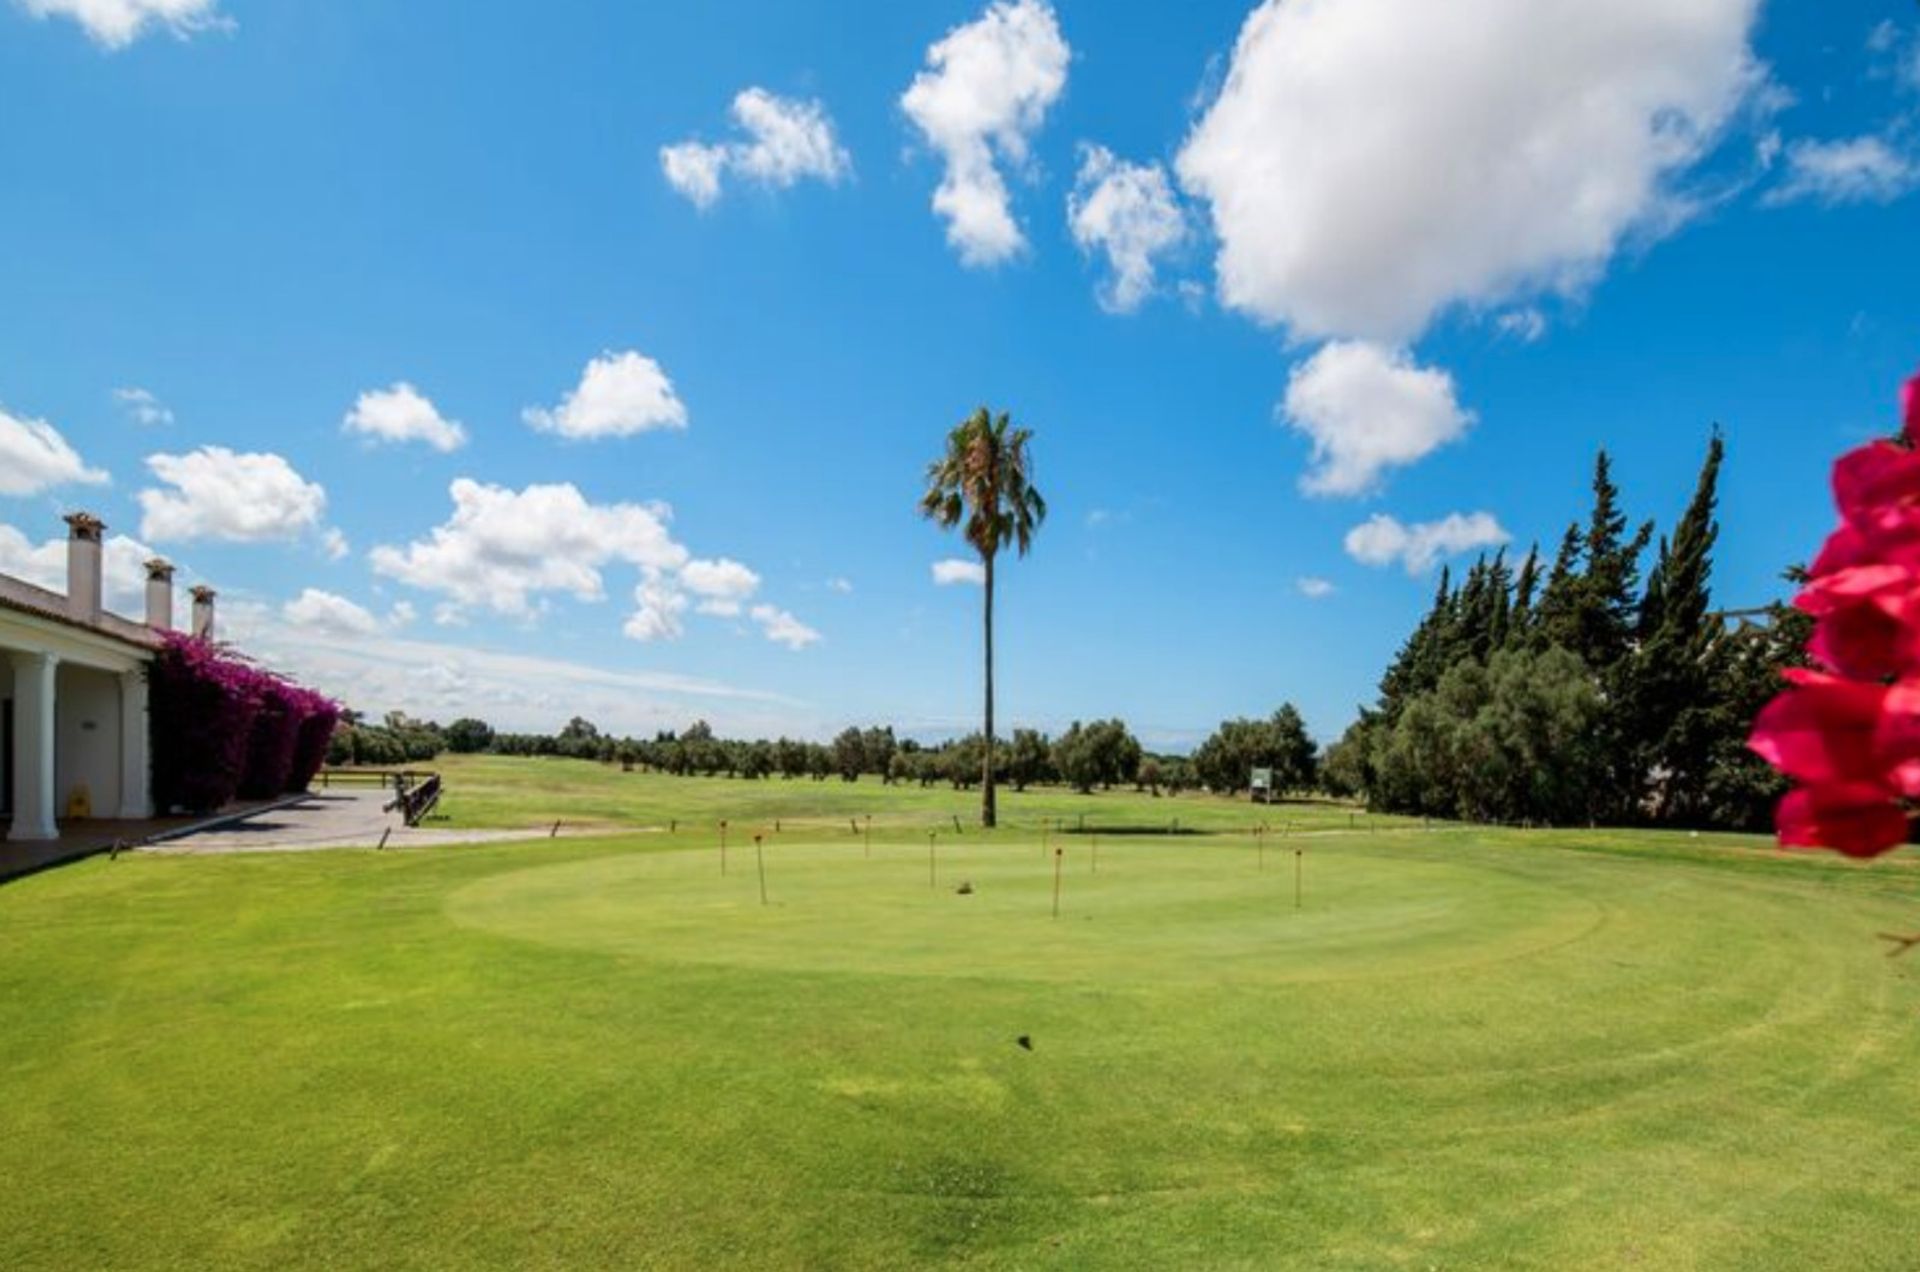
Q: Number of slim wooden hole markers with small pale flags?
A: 9